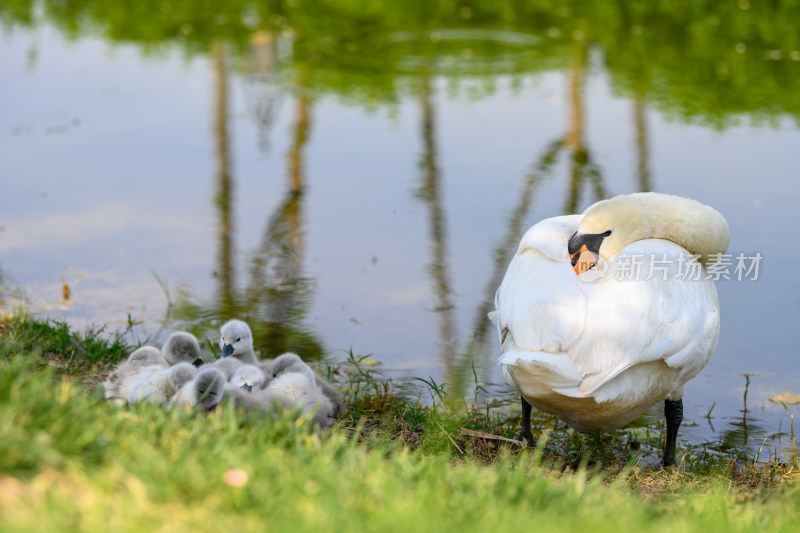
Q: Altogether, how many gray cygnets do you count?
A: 8